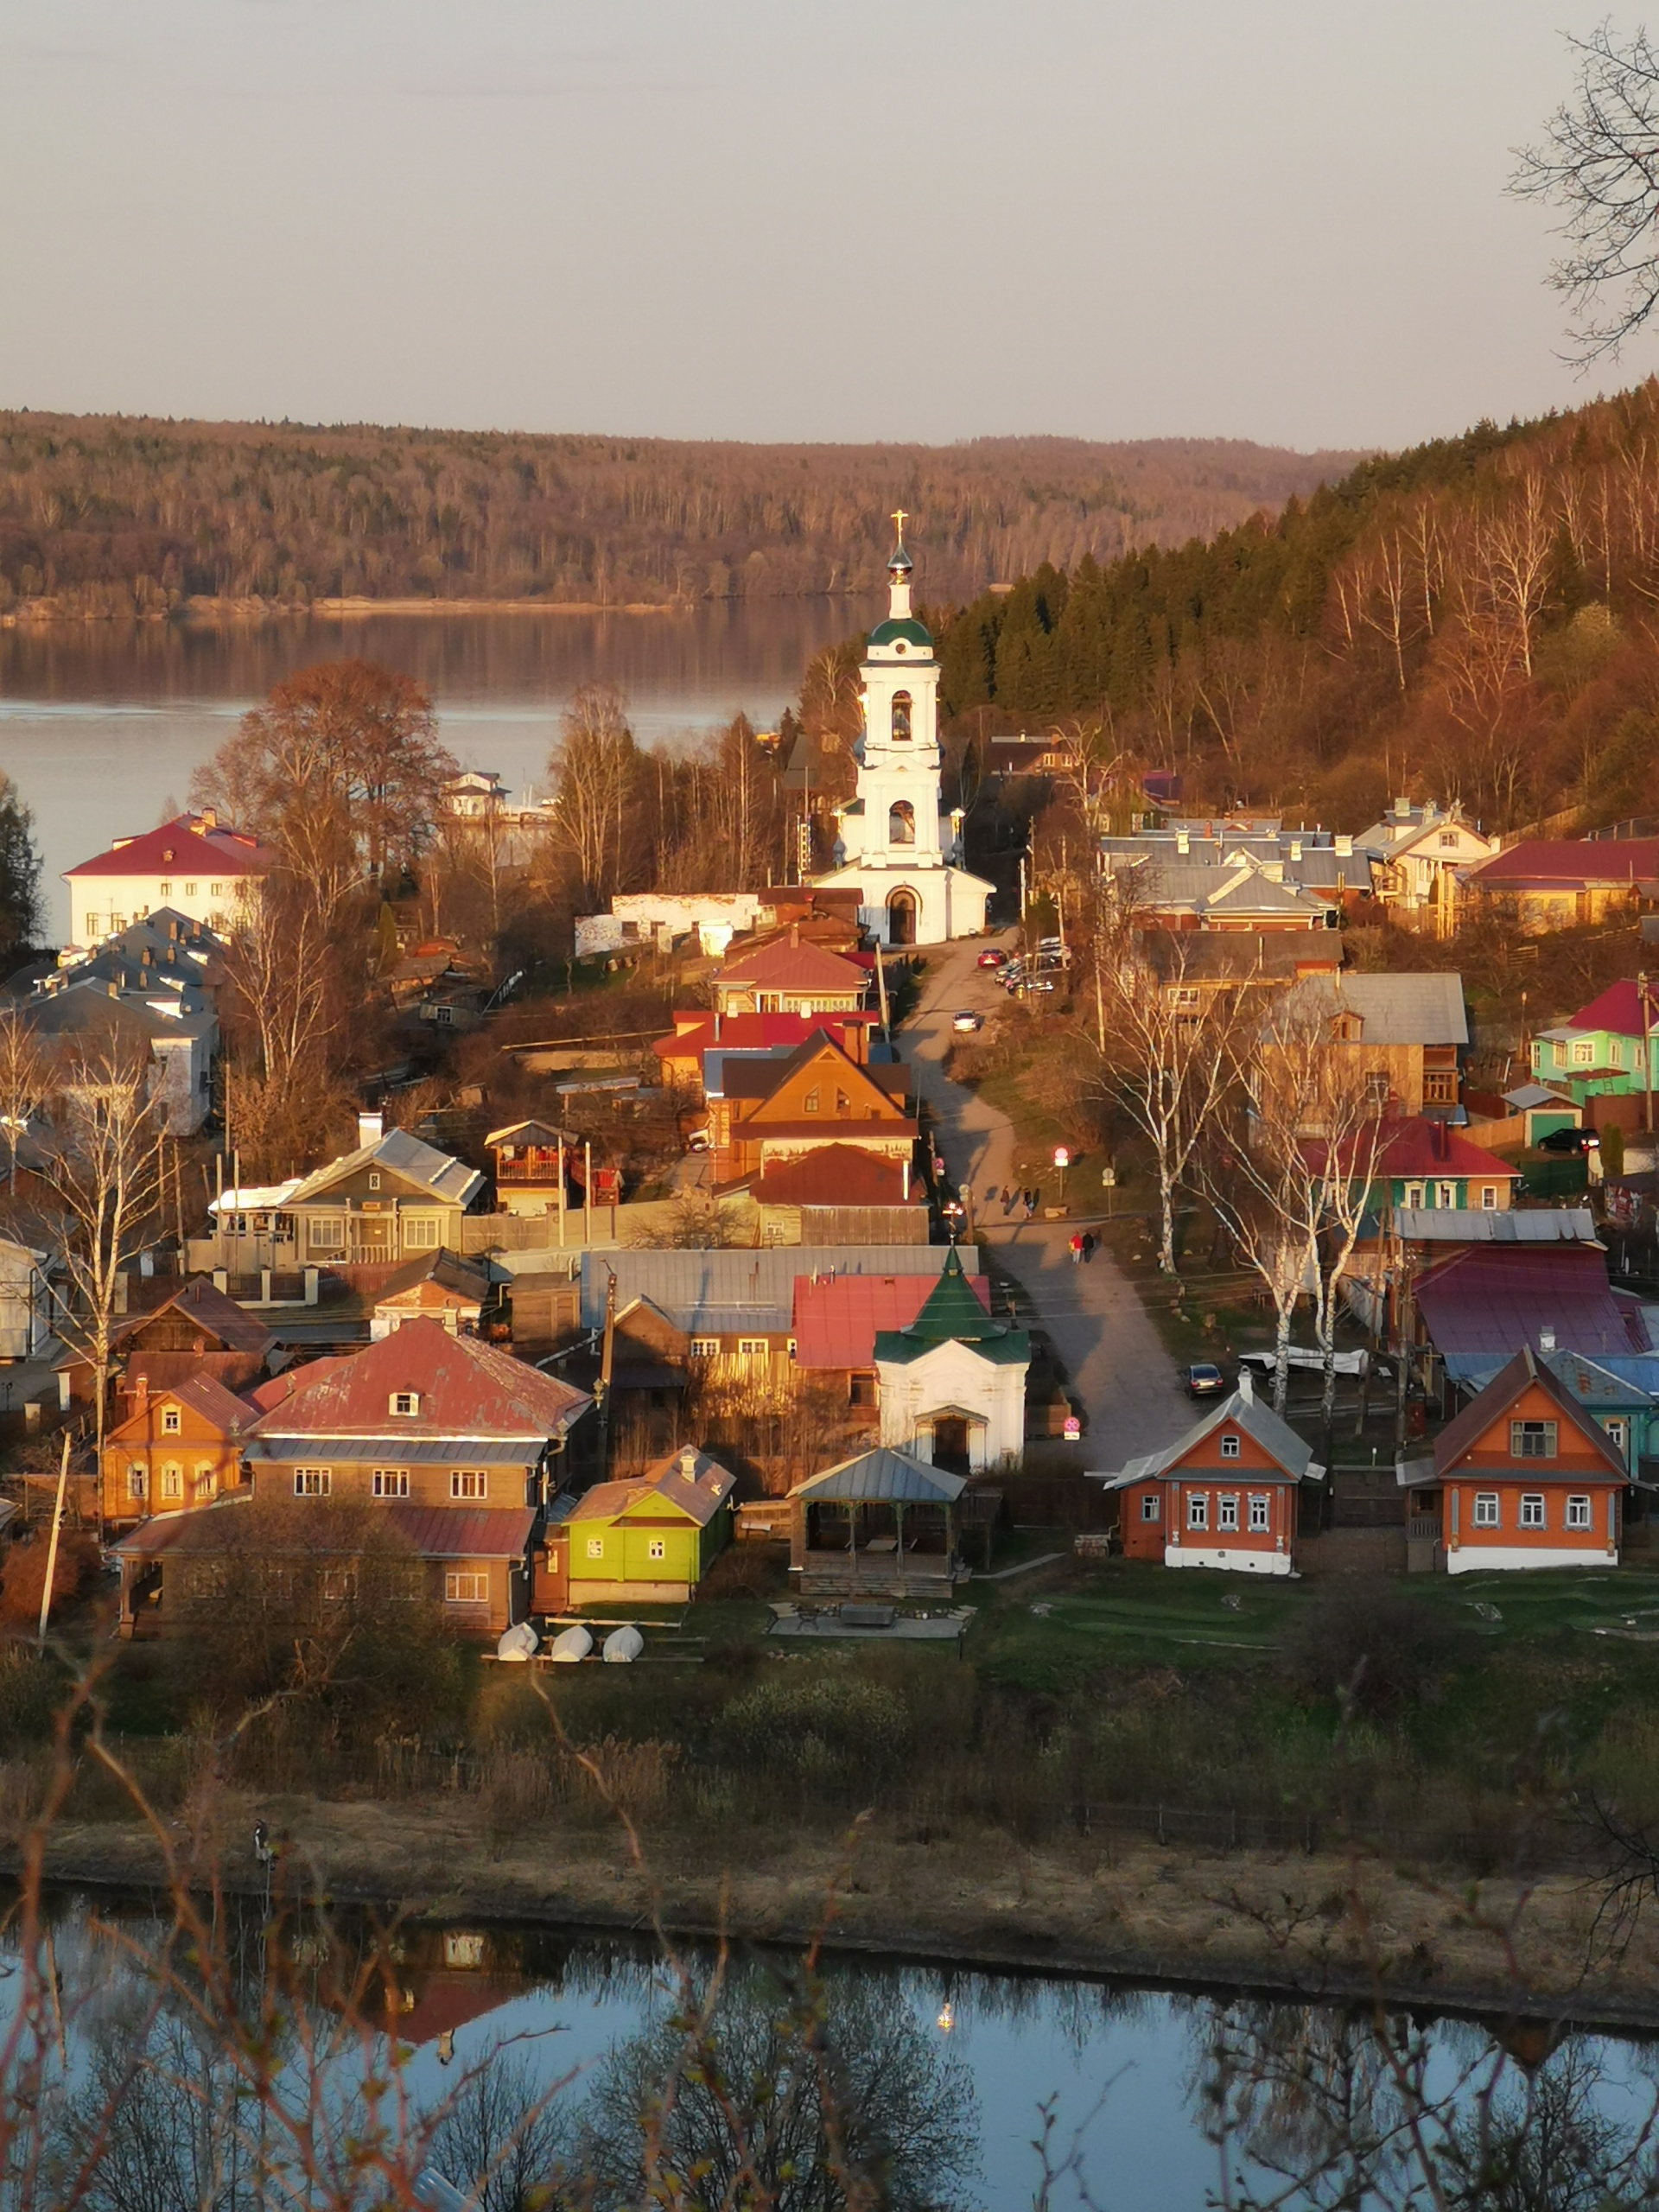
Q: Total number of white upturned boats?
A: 3